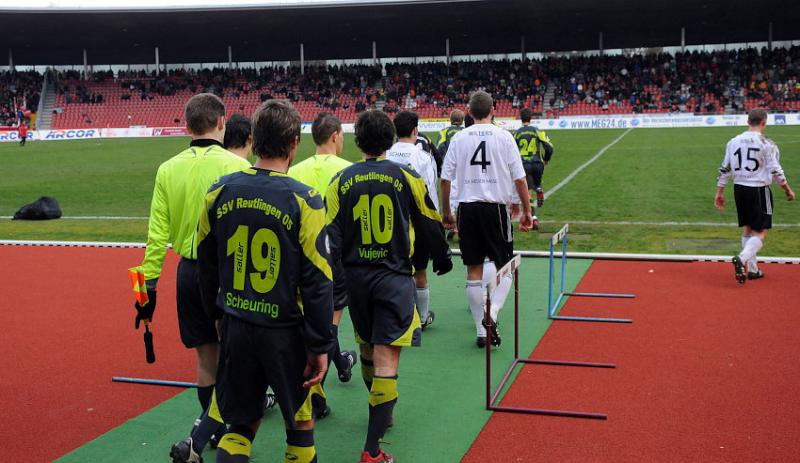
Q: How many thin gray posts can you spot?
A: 11